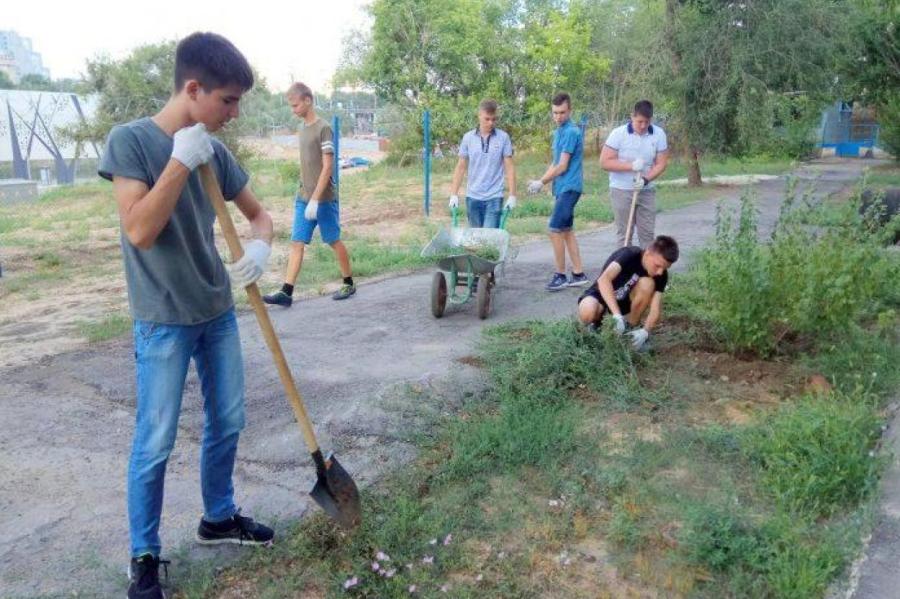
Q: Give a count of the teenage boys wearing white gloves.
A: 6